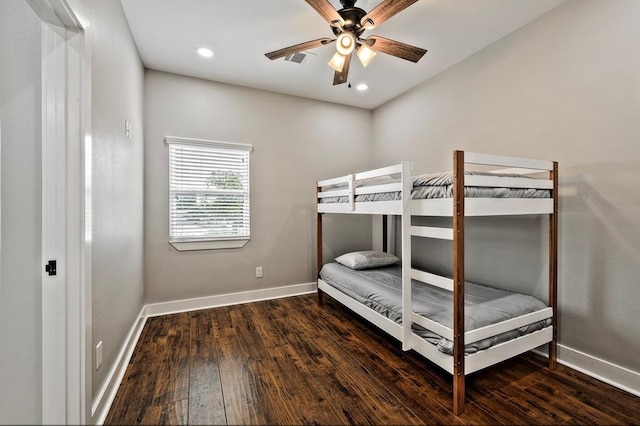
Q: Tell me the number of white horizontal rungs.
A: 3